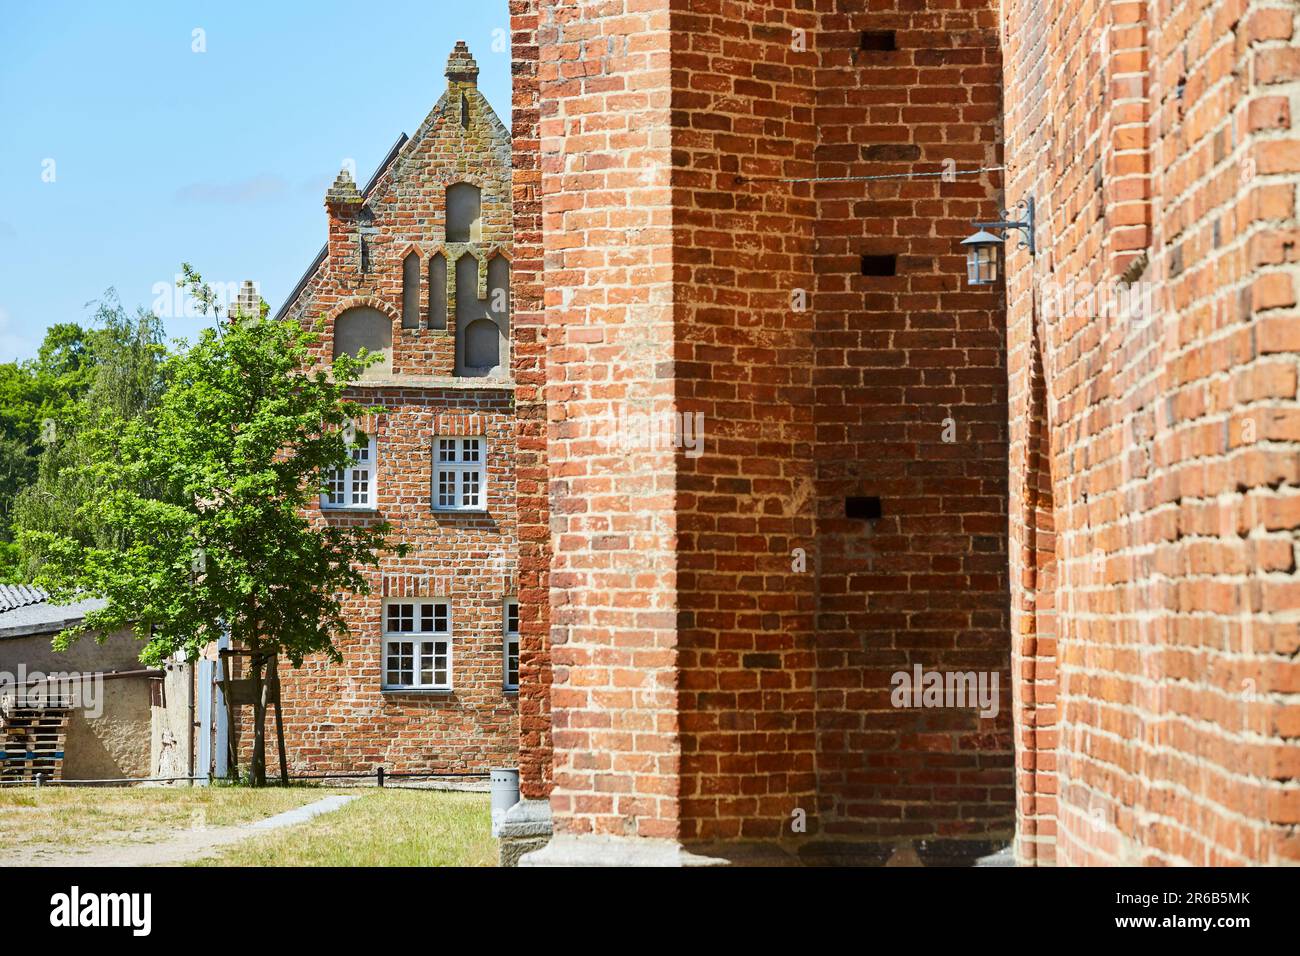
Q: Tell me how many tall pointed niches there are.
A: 4